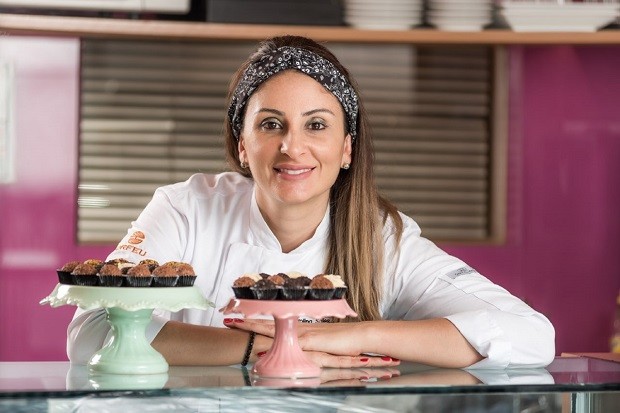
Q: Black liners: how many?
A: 11